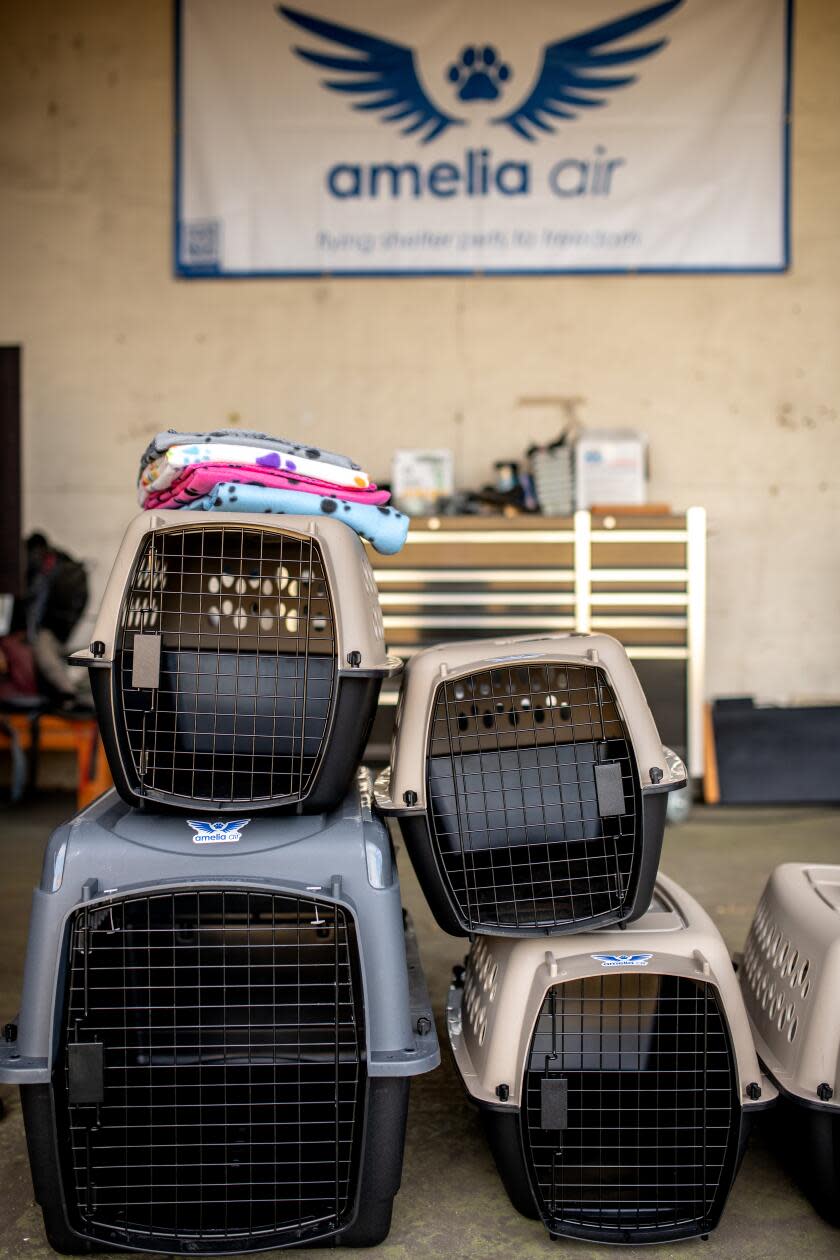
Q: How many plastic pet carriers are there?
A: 5